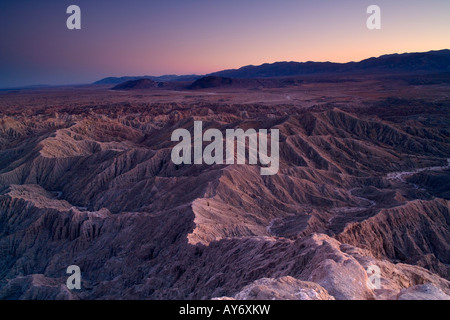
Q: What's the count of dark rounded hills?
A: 2